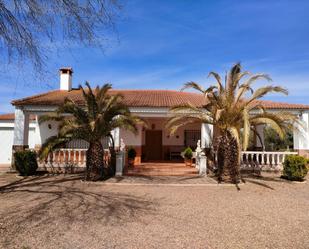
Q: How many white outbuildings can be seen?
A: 1